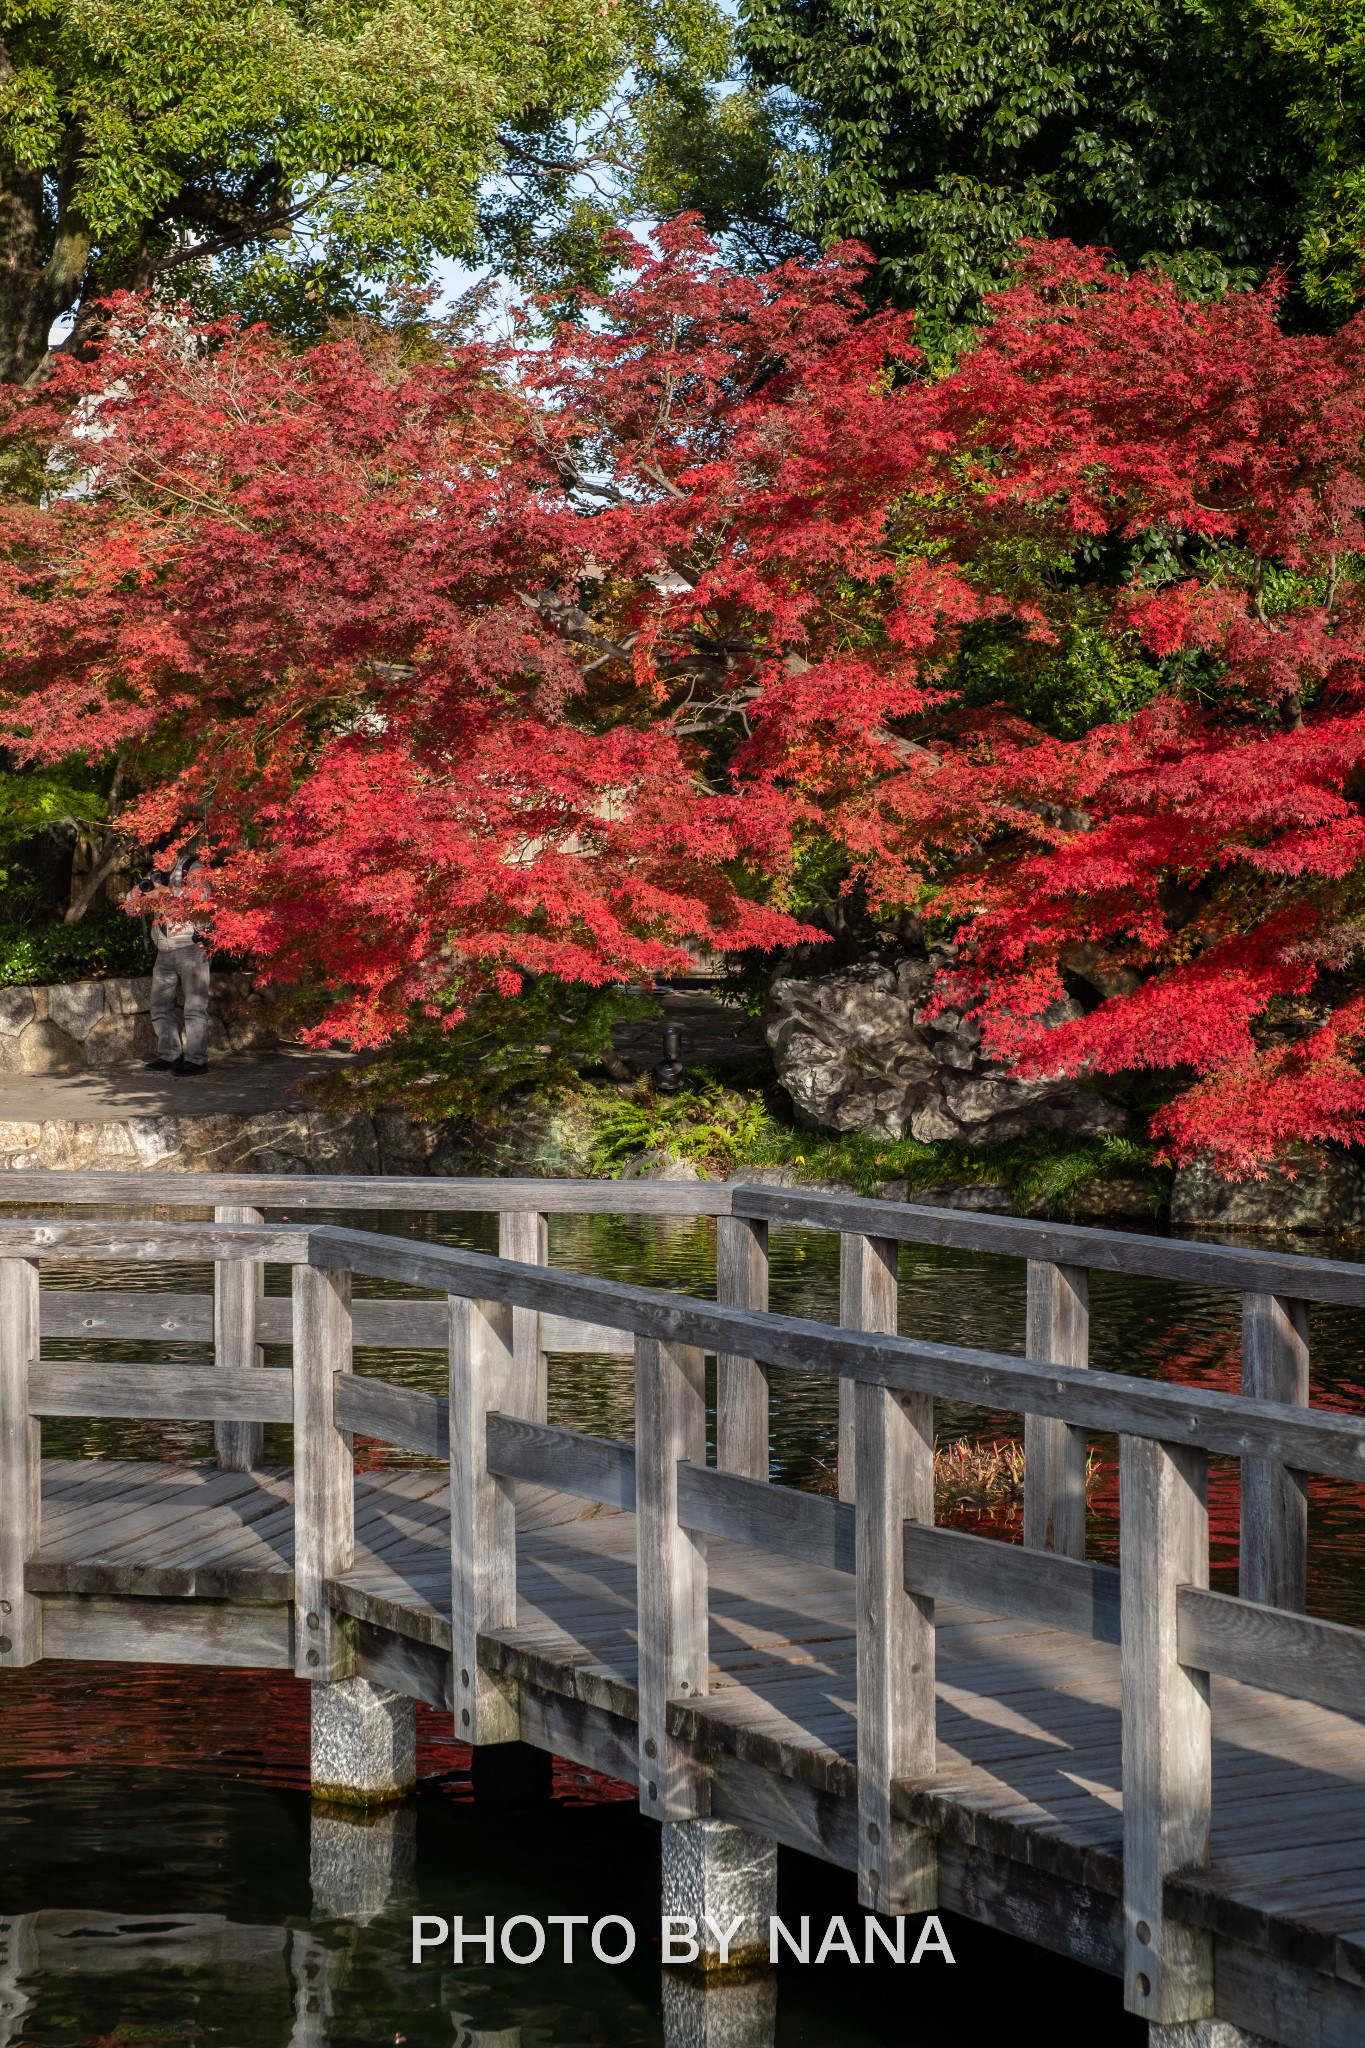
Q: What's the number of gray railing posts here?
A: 12